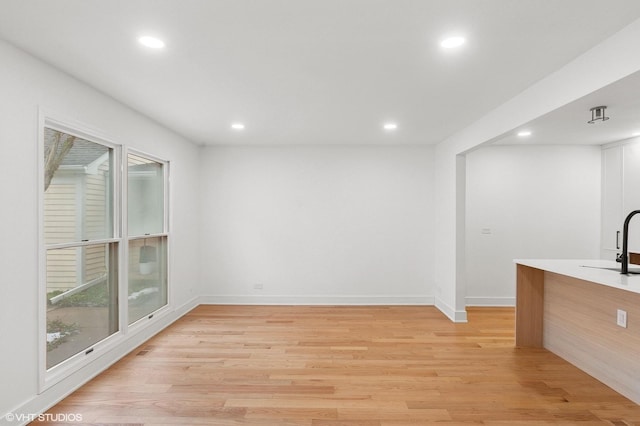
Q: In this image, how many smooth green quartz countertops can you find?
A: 0